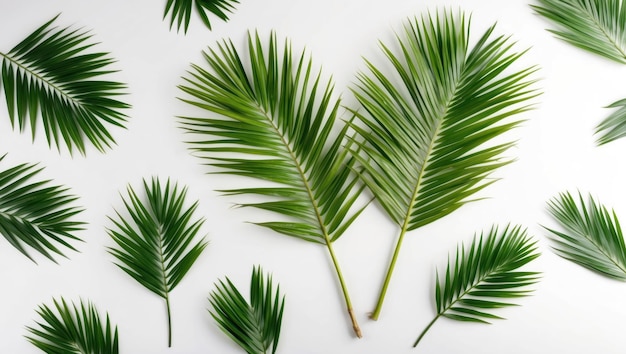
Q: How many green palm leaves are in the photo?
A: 12